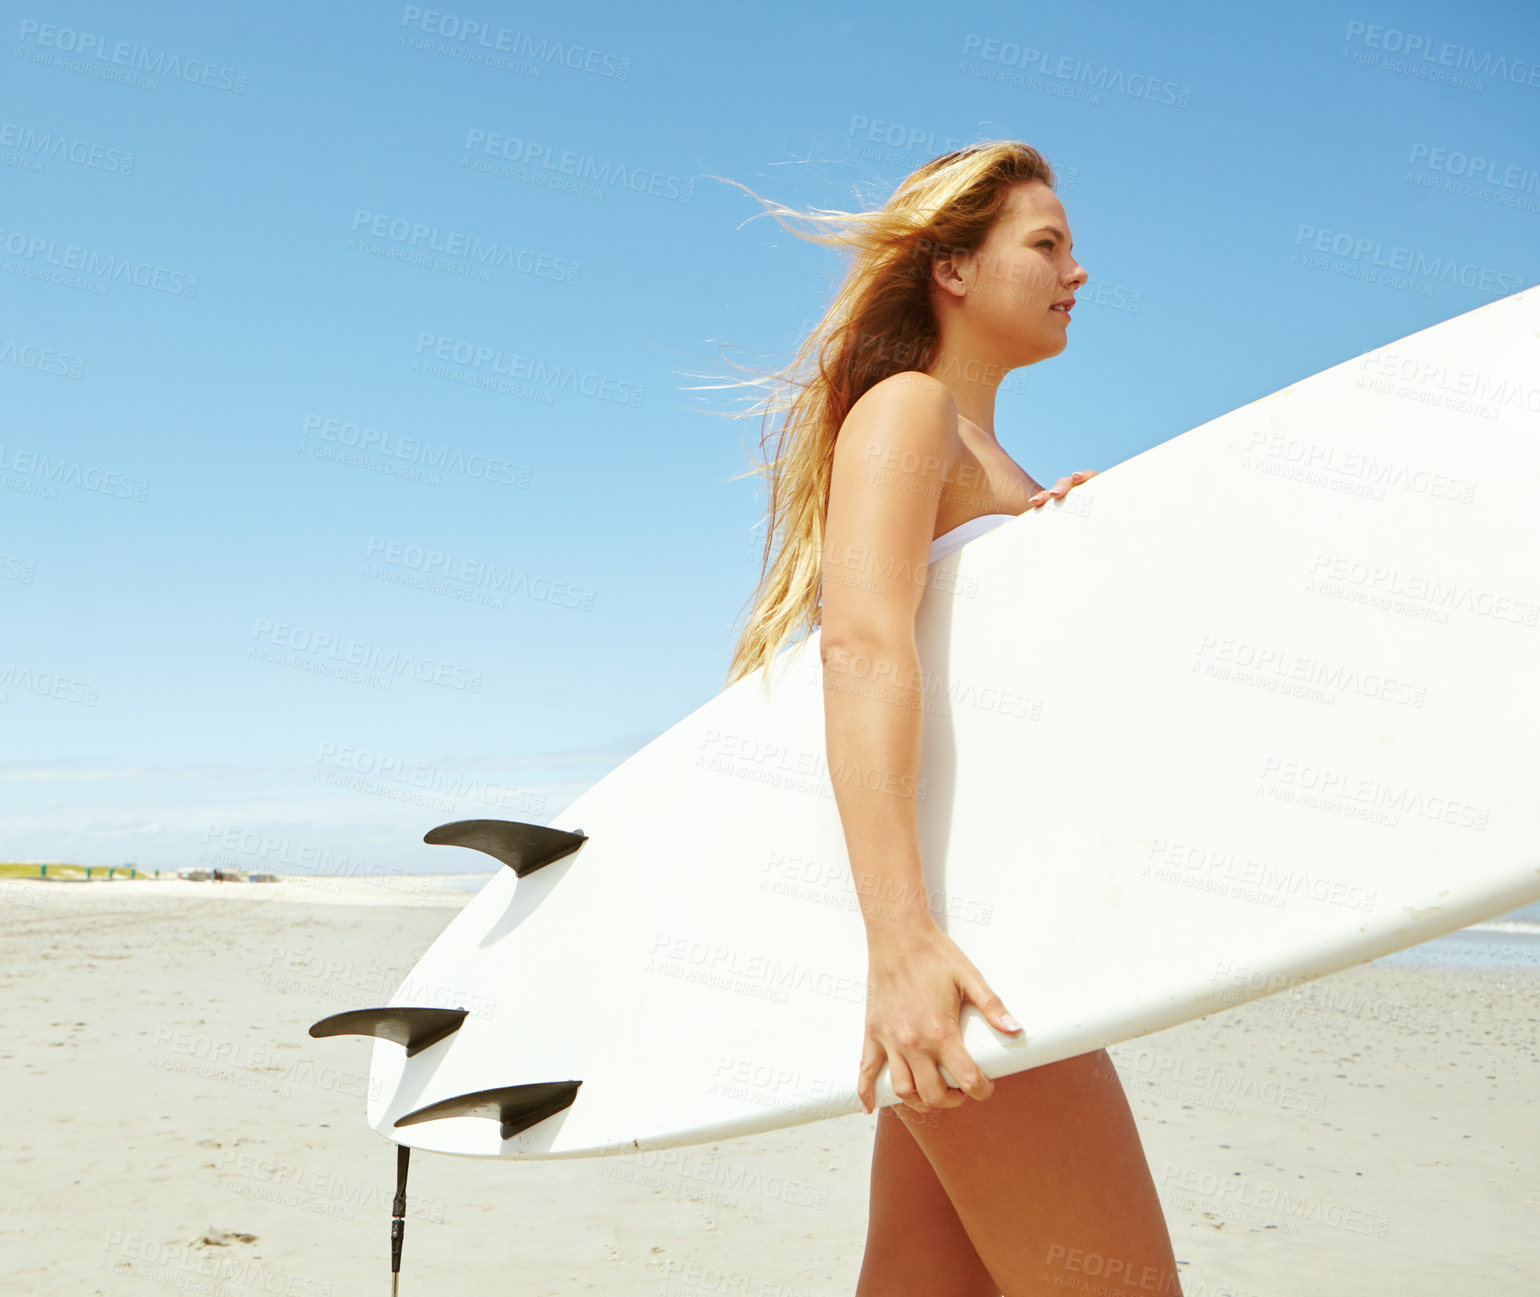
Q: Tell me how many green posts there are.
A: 5